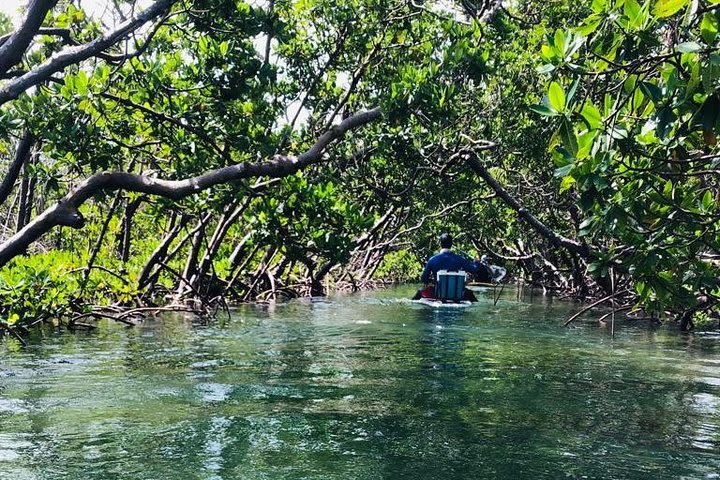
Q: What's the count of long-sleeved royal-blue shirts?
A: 1